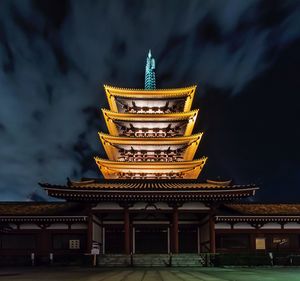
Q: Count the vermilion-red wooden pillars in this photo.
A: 4